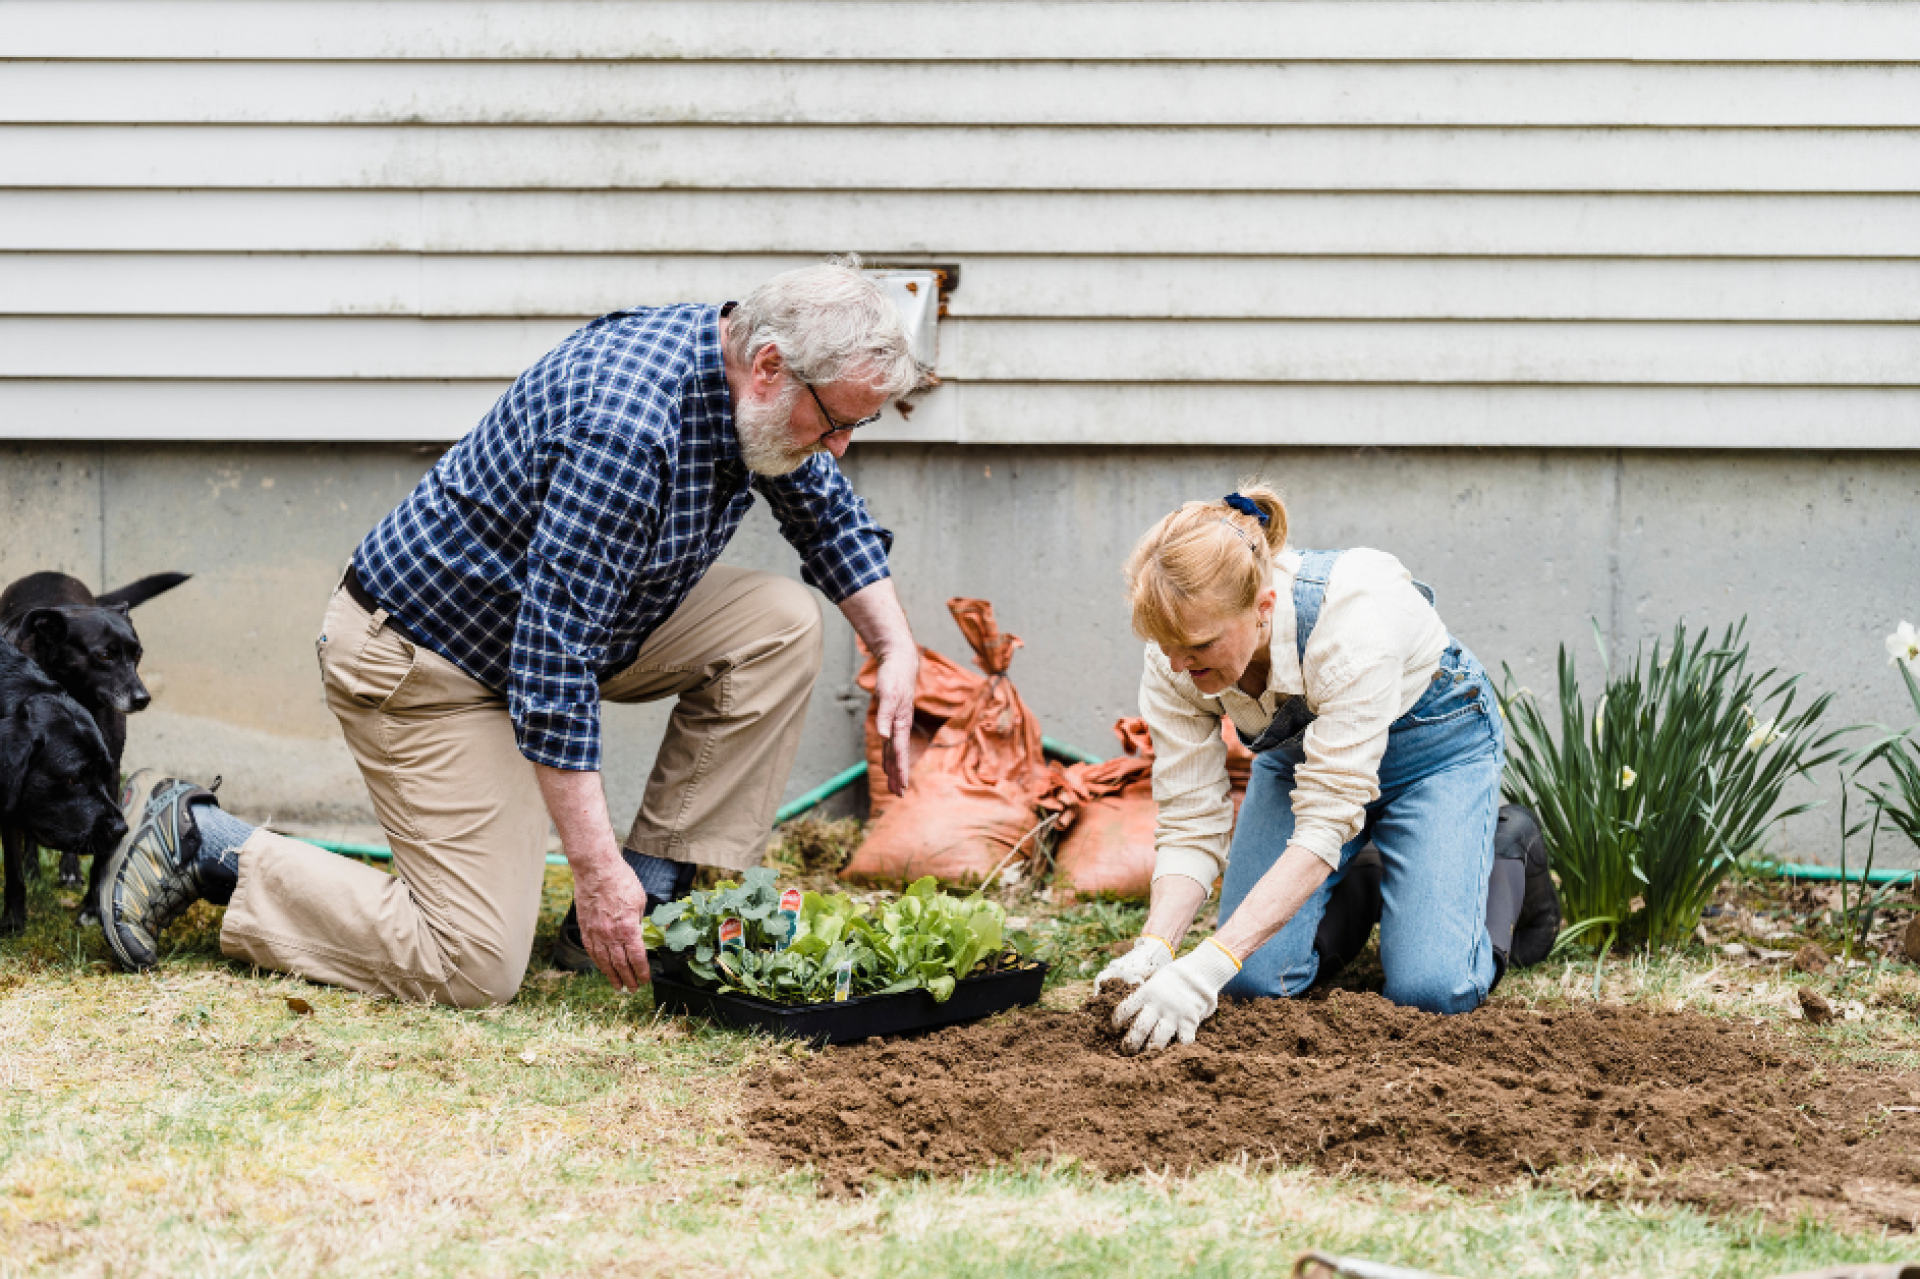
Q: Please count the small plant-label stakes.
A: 3